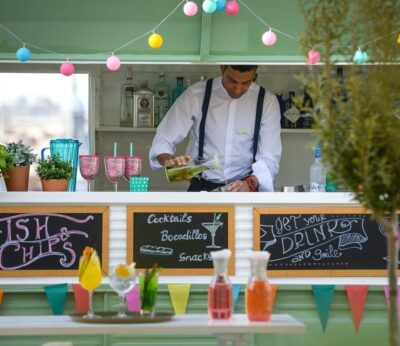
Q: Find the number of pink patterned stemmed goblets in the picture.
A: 3